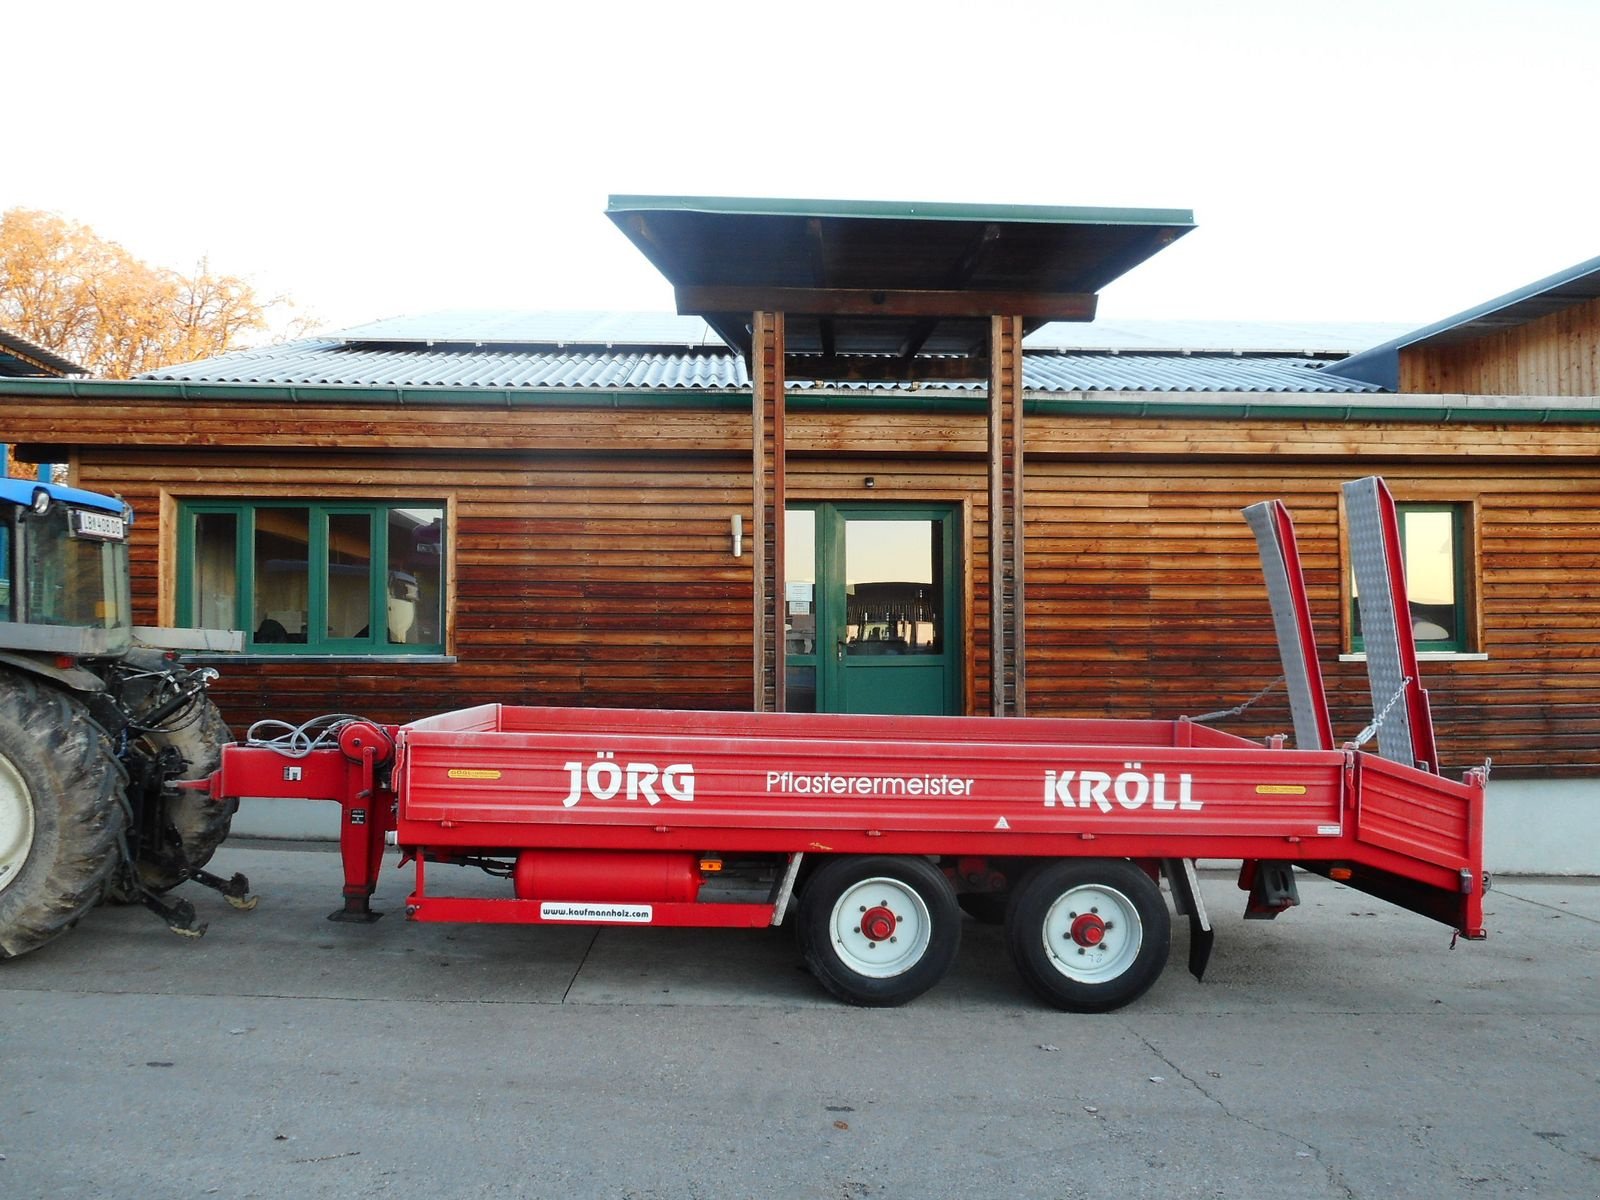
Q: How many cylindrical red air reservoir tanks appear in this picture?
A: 1